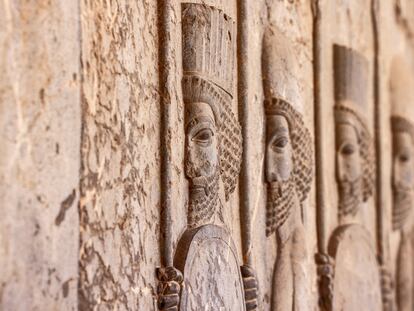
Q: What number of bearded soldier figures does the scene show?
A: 4